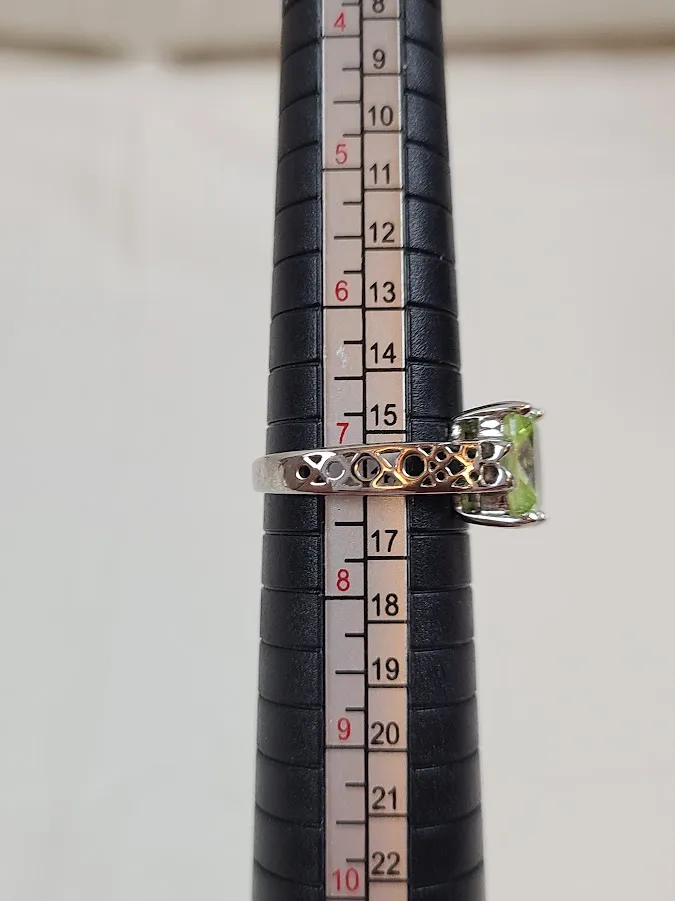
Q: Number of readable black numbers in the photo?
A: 14